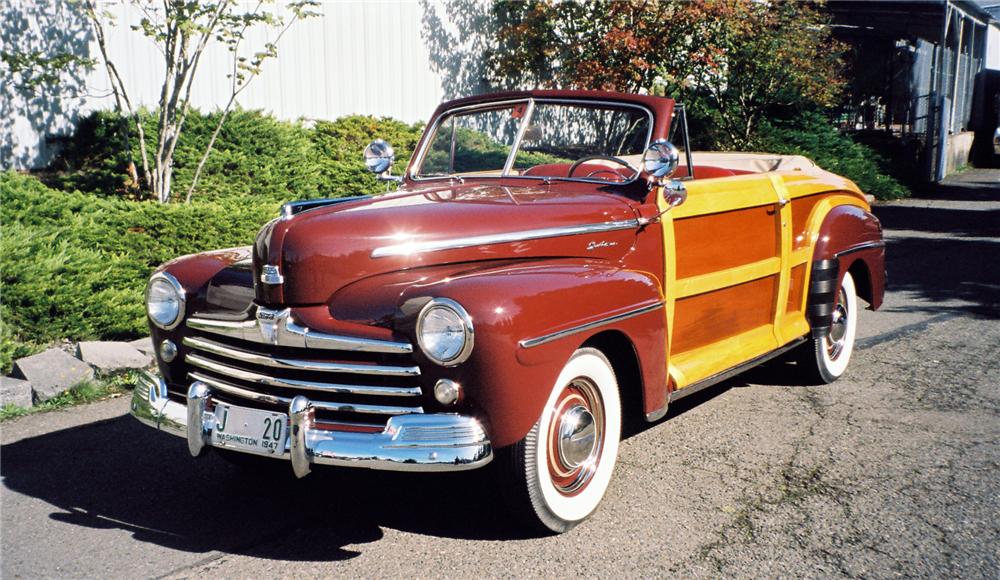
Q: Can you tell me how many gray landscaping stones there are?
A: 4